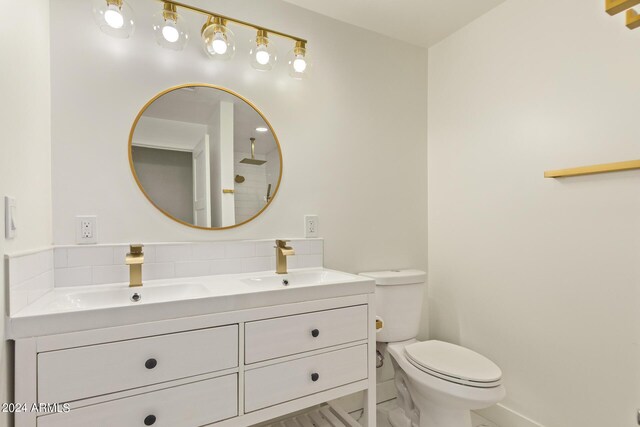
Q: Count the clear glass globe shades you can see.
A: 5